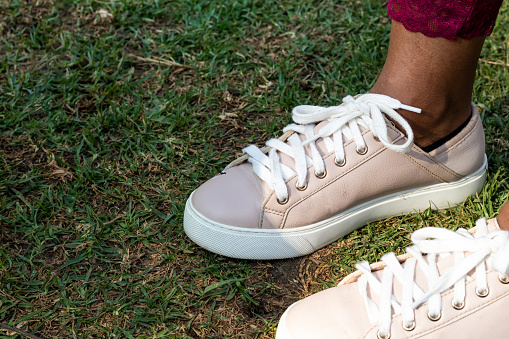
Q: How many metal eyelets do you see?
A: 12